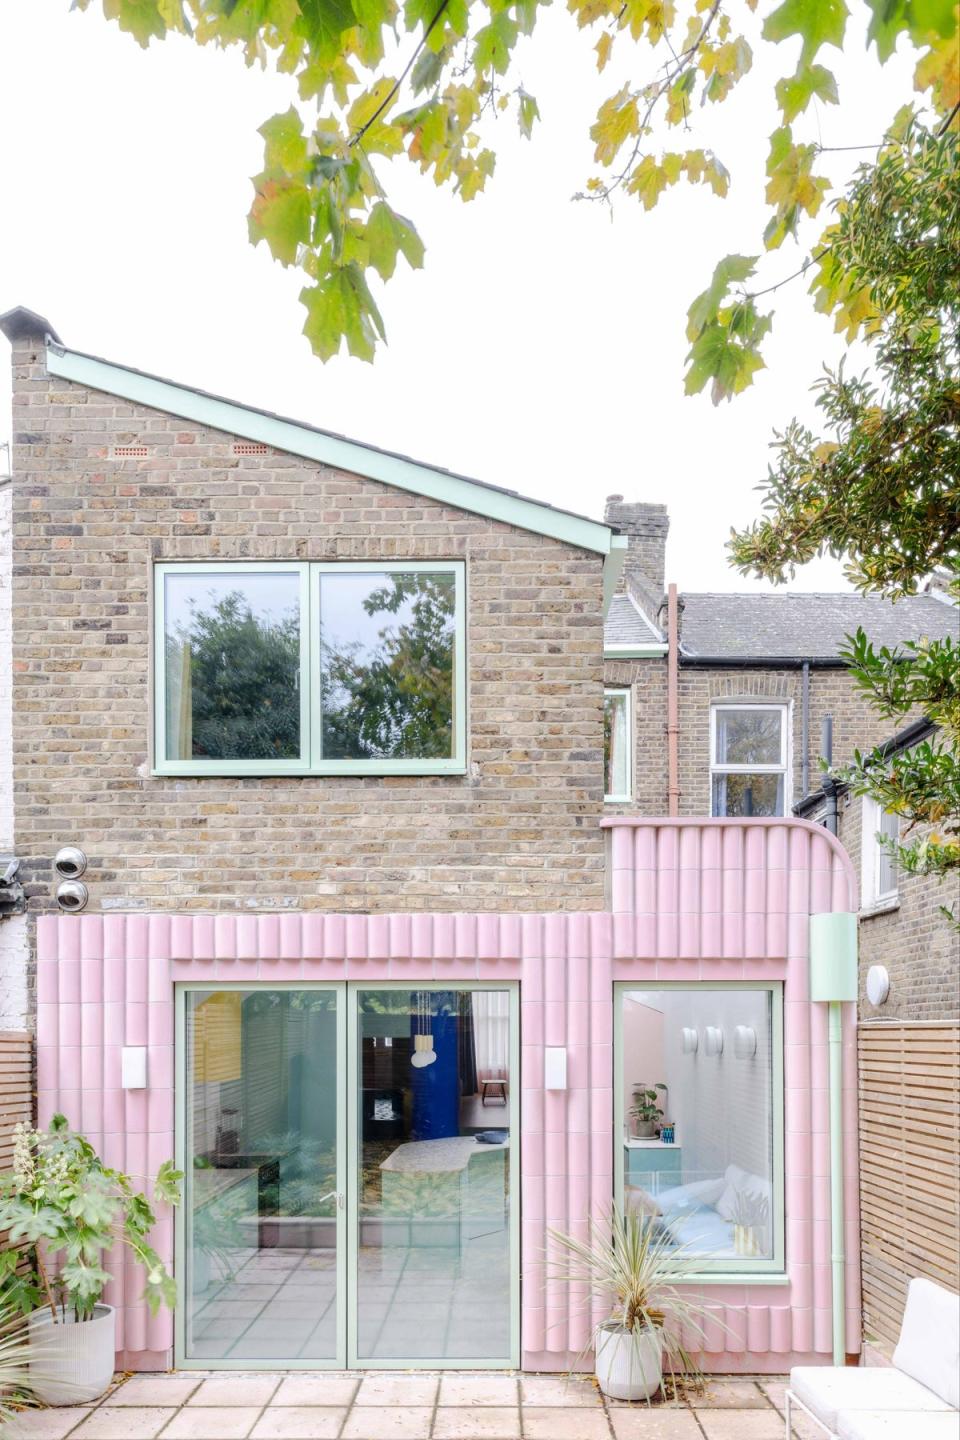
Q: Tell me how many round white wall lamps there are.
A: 4